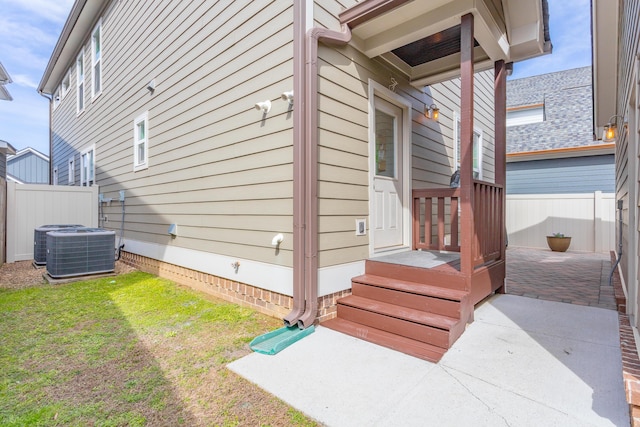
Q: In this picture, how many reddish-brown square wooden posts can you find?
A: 2